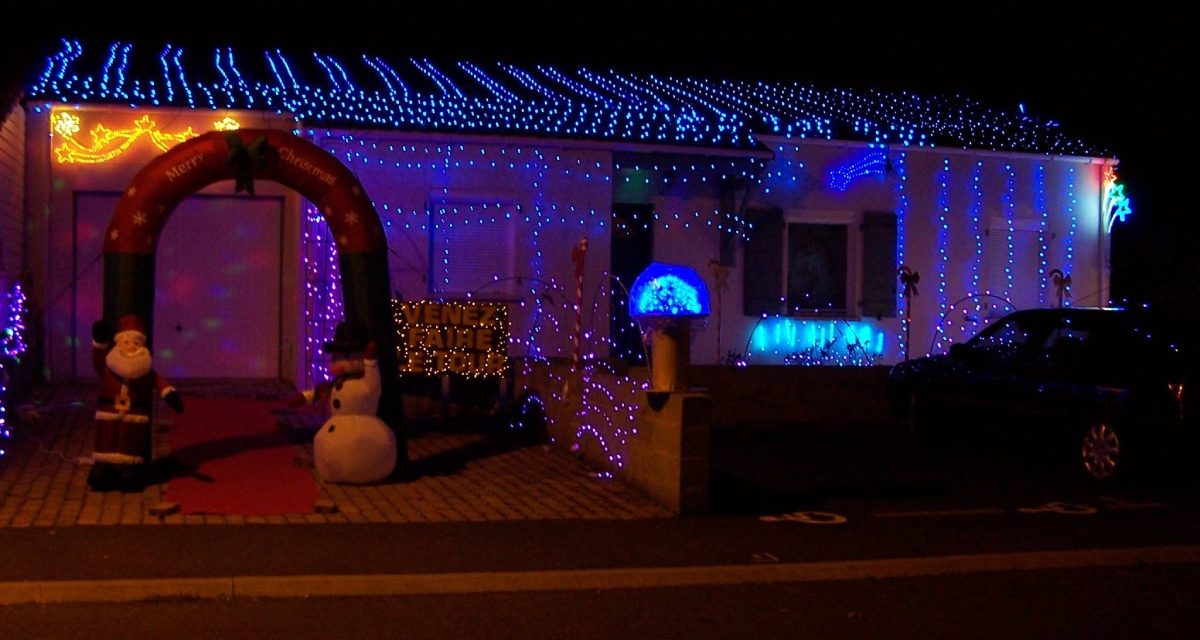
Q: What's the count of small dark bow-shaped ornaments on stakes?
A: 2